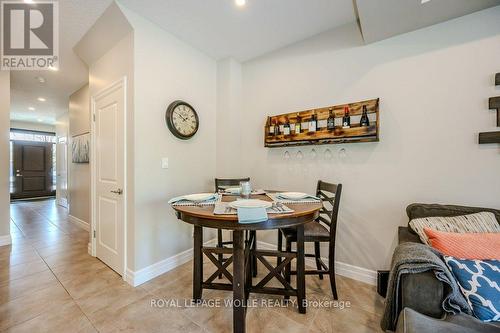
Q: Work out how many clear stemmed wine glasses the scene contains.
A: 5